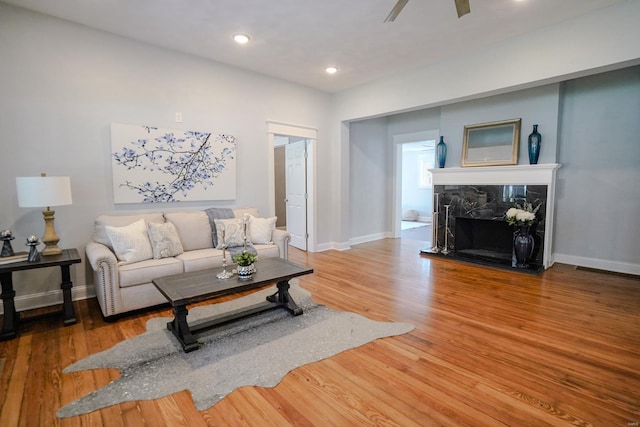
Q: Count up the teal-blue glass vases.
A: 2